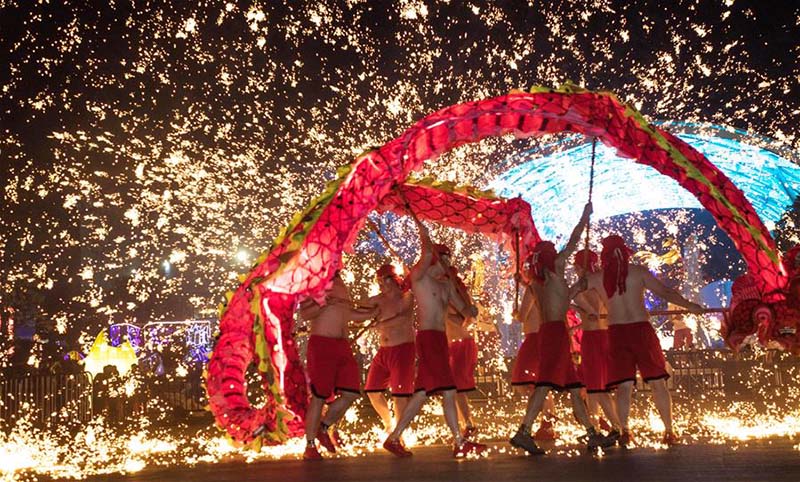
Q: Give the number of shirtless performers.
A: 8